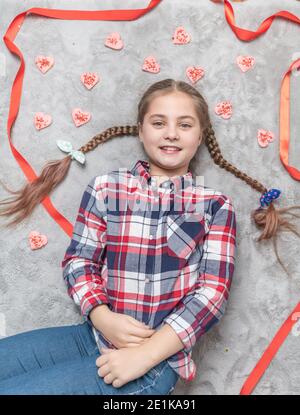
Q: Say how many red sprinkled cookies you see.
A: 12